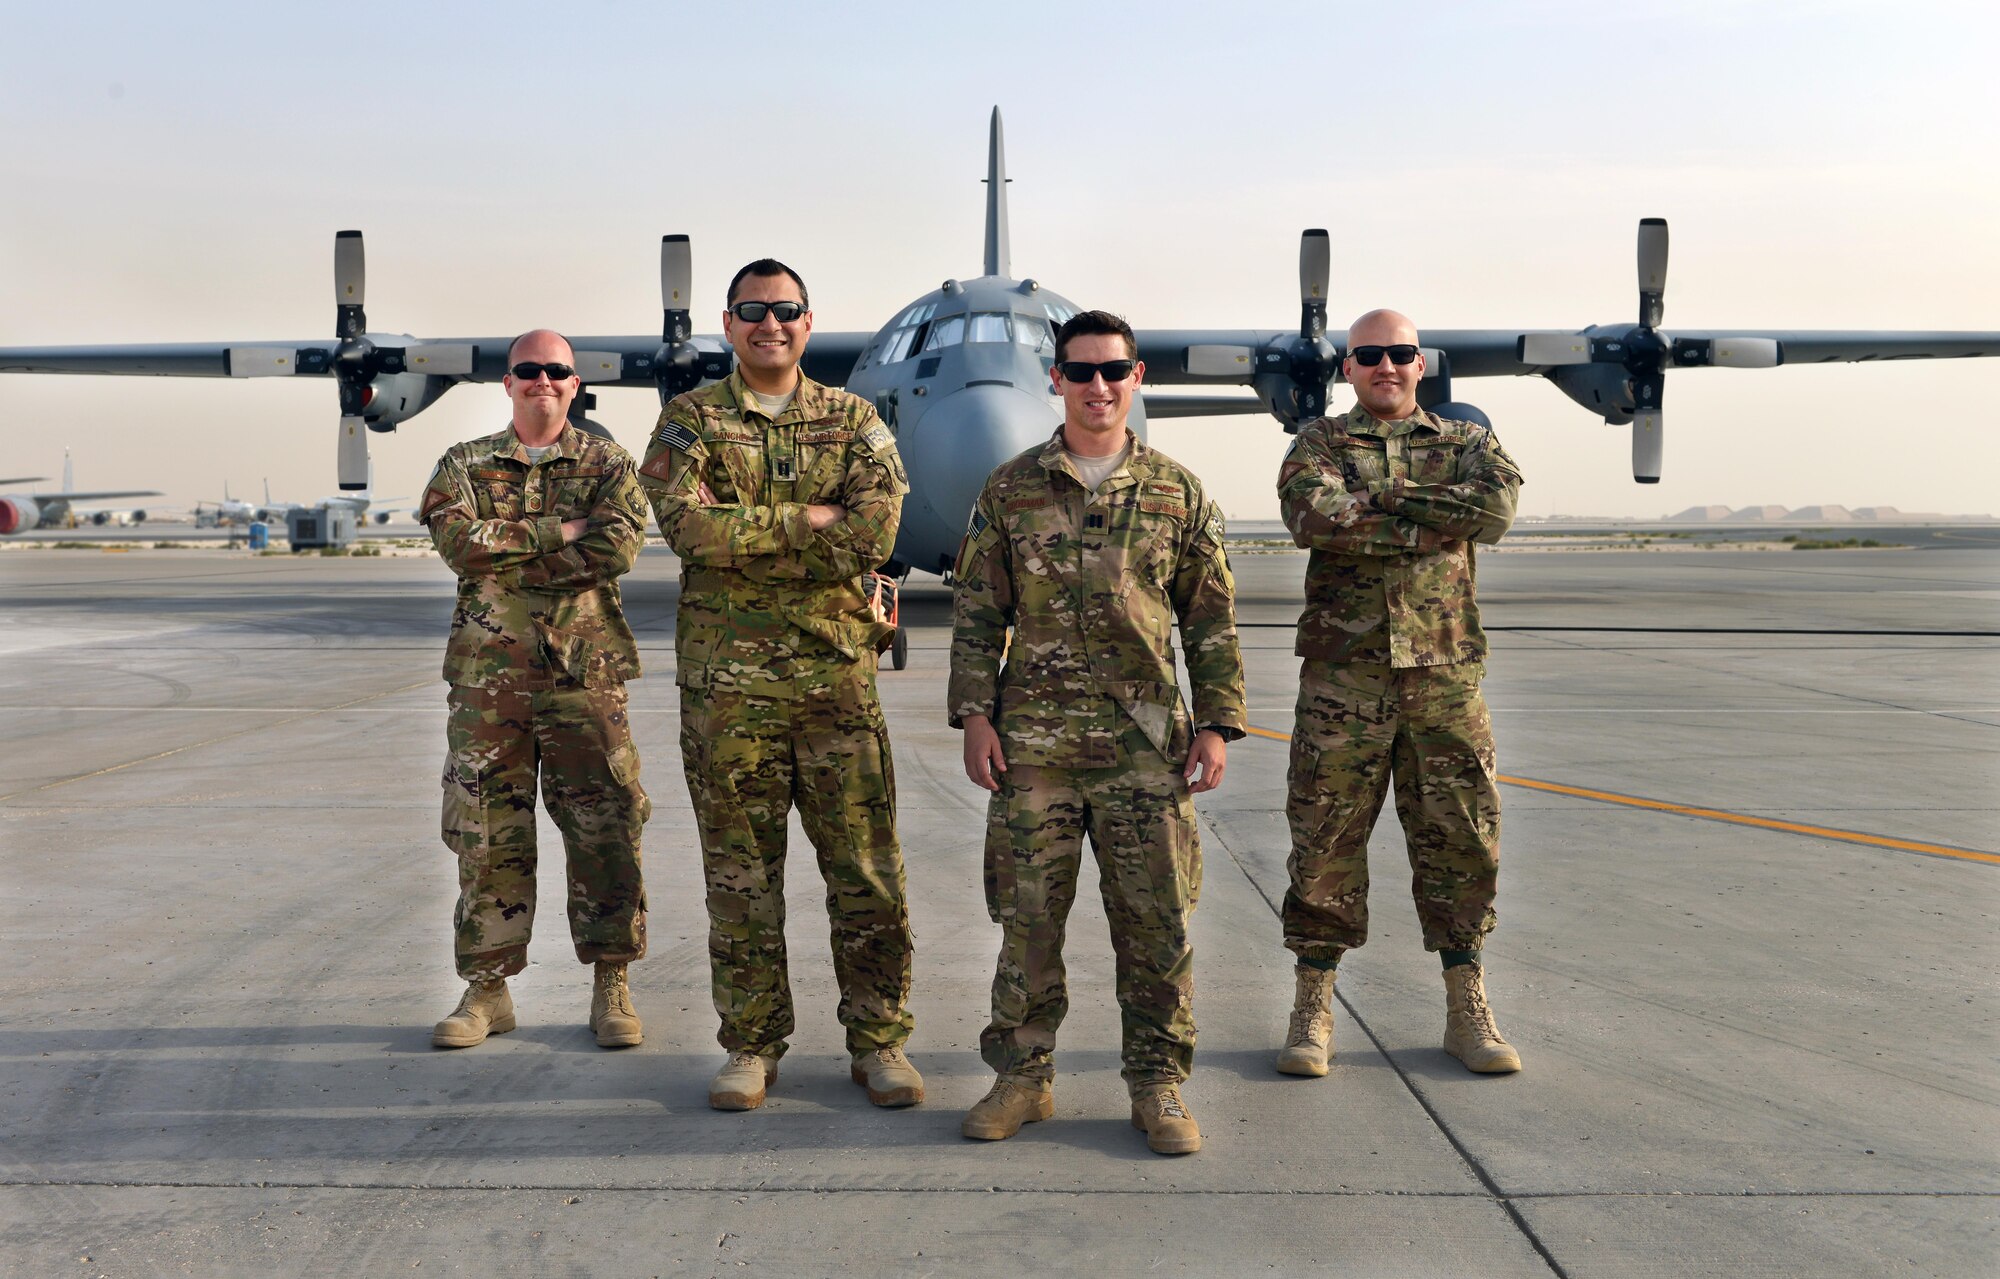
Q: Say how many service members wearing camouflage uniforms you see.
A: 4